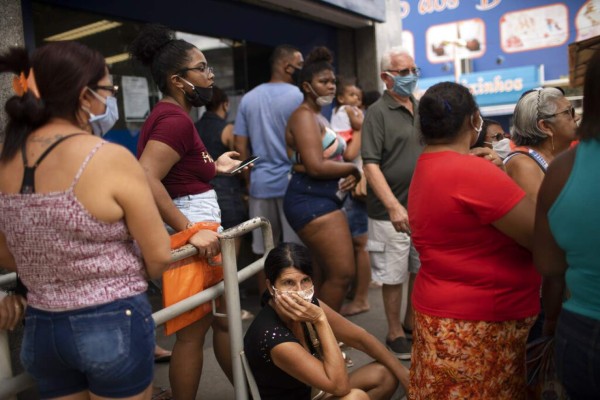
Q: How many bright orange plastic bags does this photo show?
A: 1